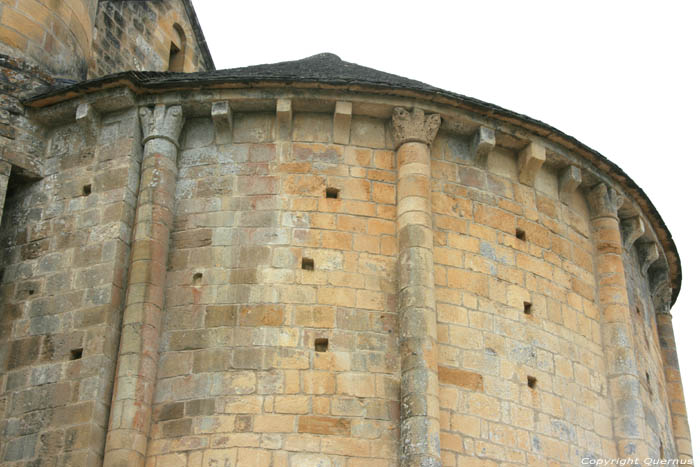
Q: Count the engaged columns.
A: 4